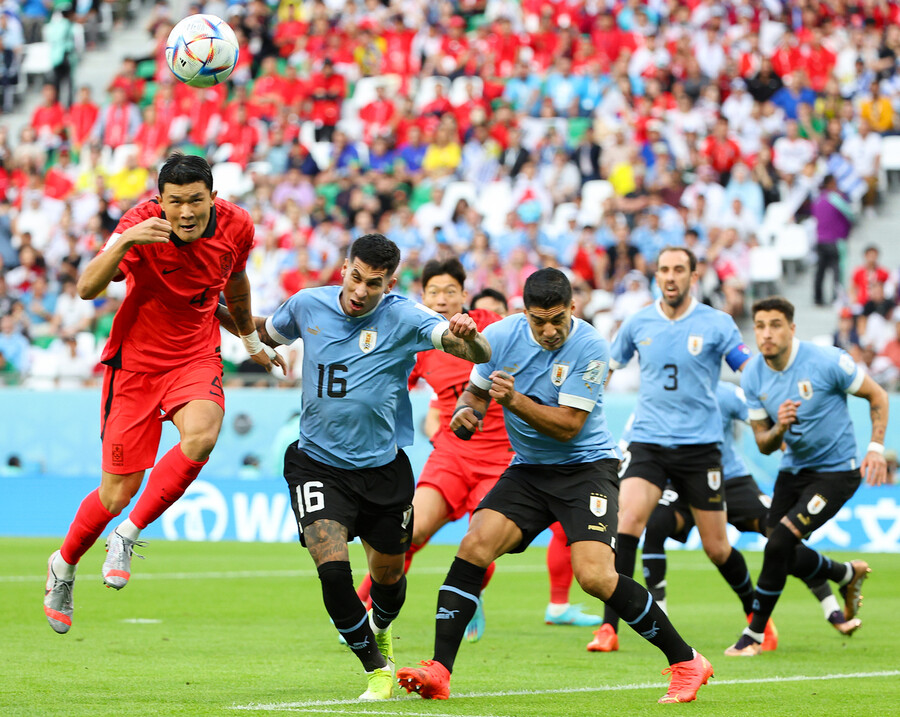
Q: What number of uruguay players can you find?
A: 5